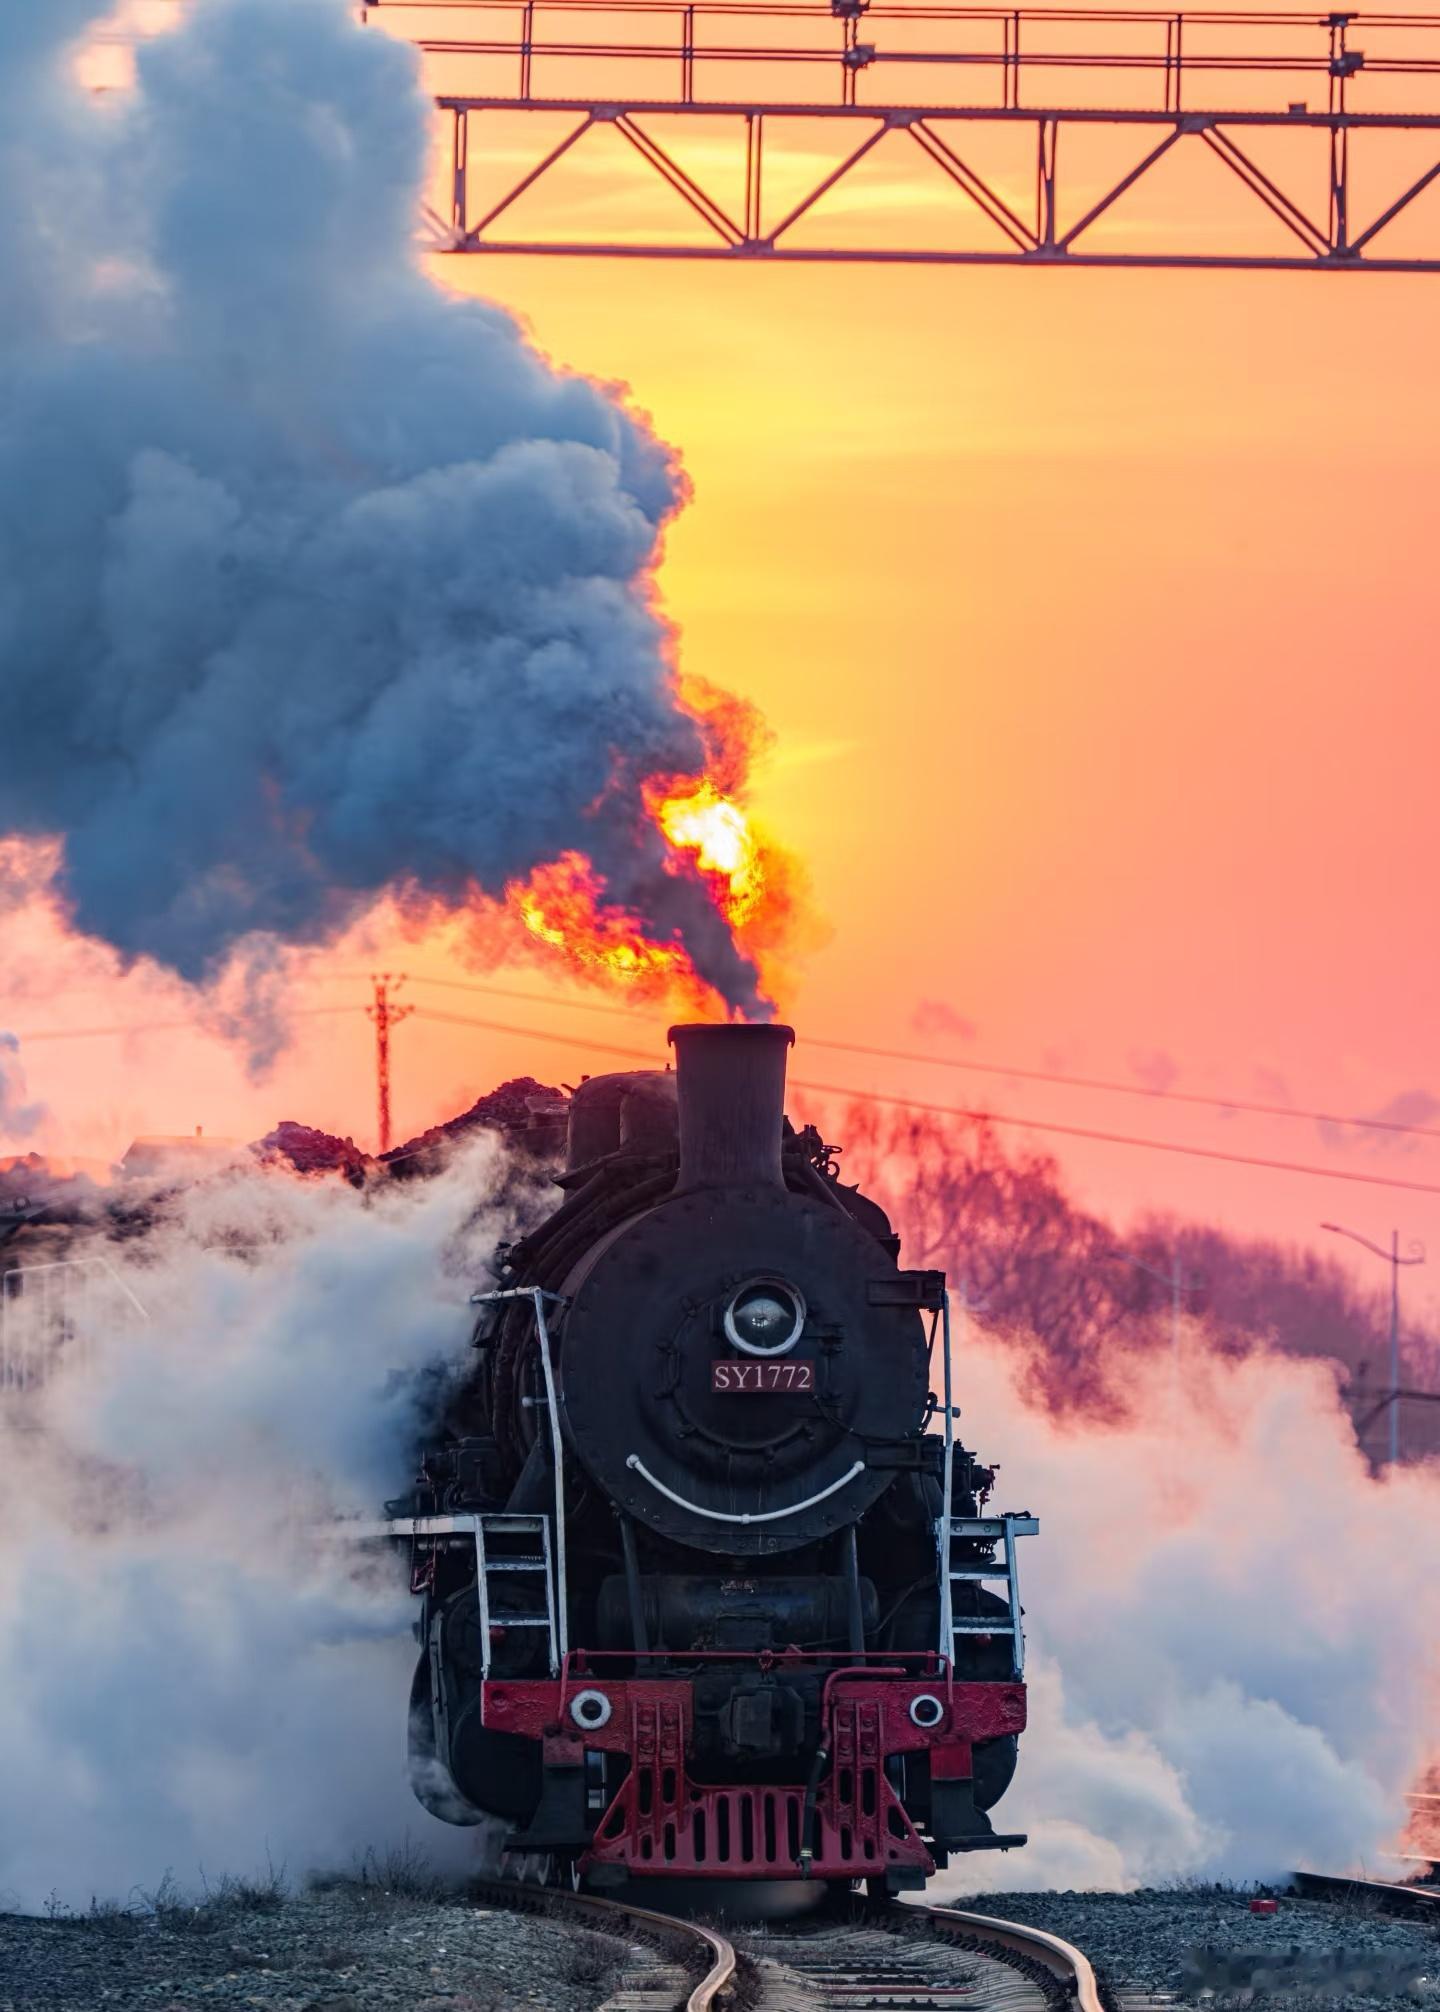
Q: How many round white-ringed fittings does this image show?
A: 3